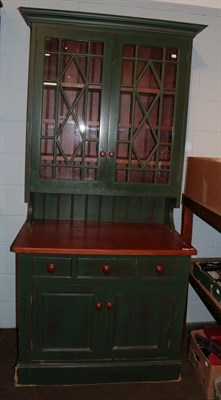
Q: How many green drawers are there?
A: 3